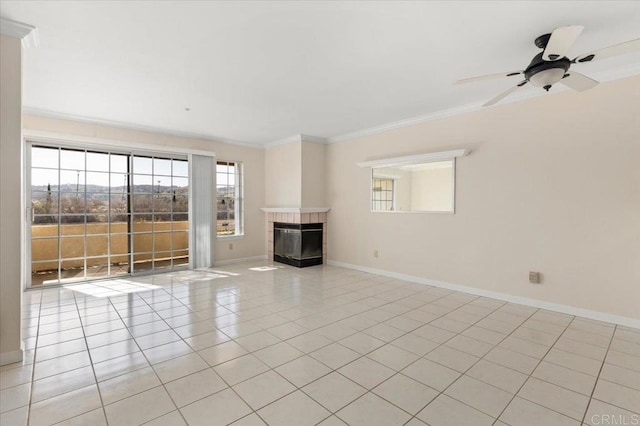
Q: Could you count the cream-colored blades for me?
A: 5